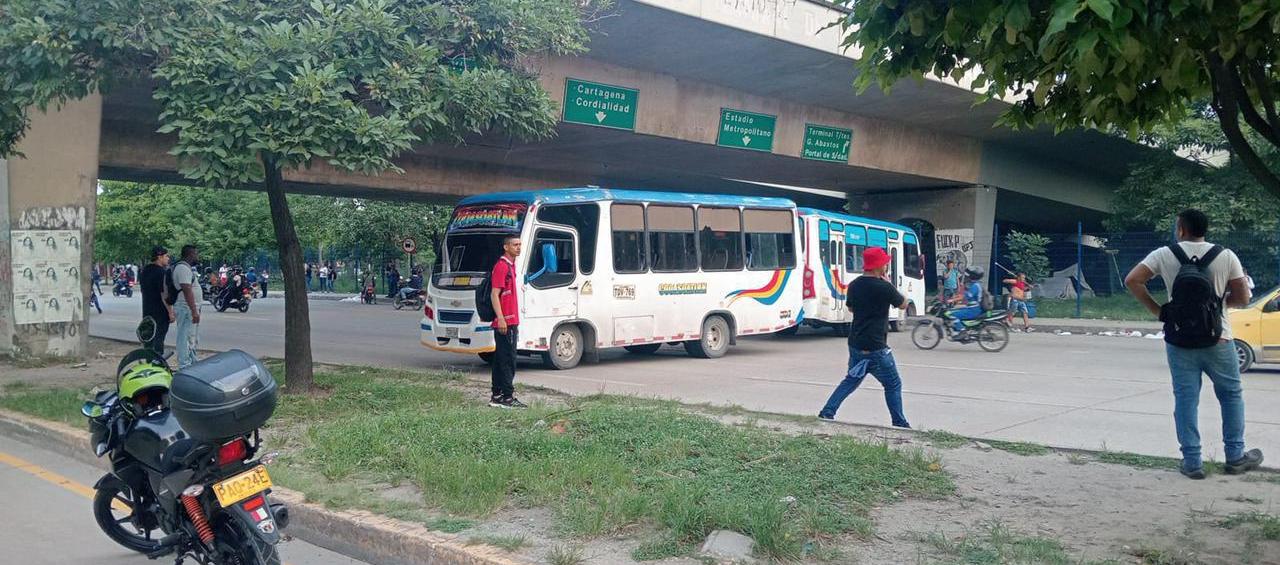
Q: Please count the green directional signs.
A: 3